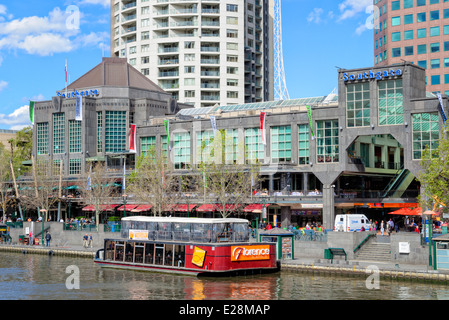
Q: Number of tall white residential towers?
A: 1